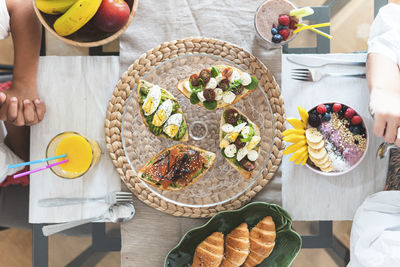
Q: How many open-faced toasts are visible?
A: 4